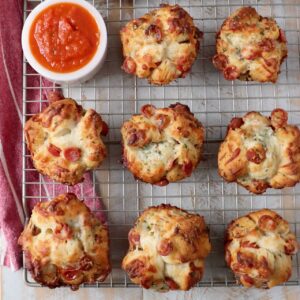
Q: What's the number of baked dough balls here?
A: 8